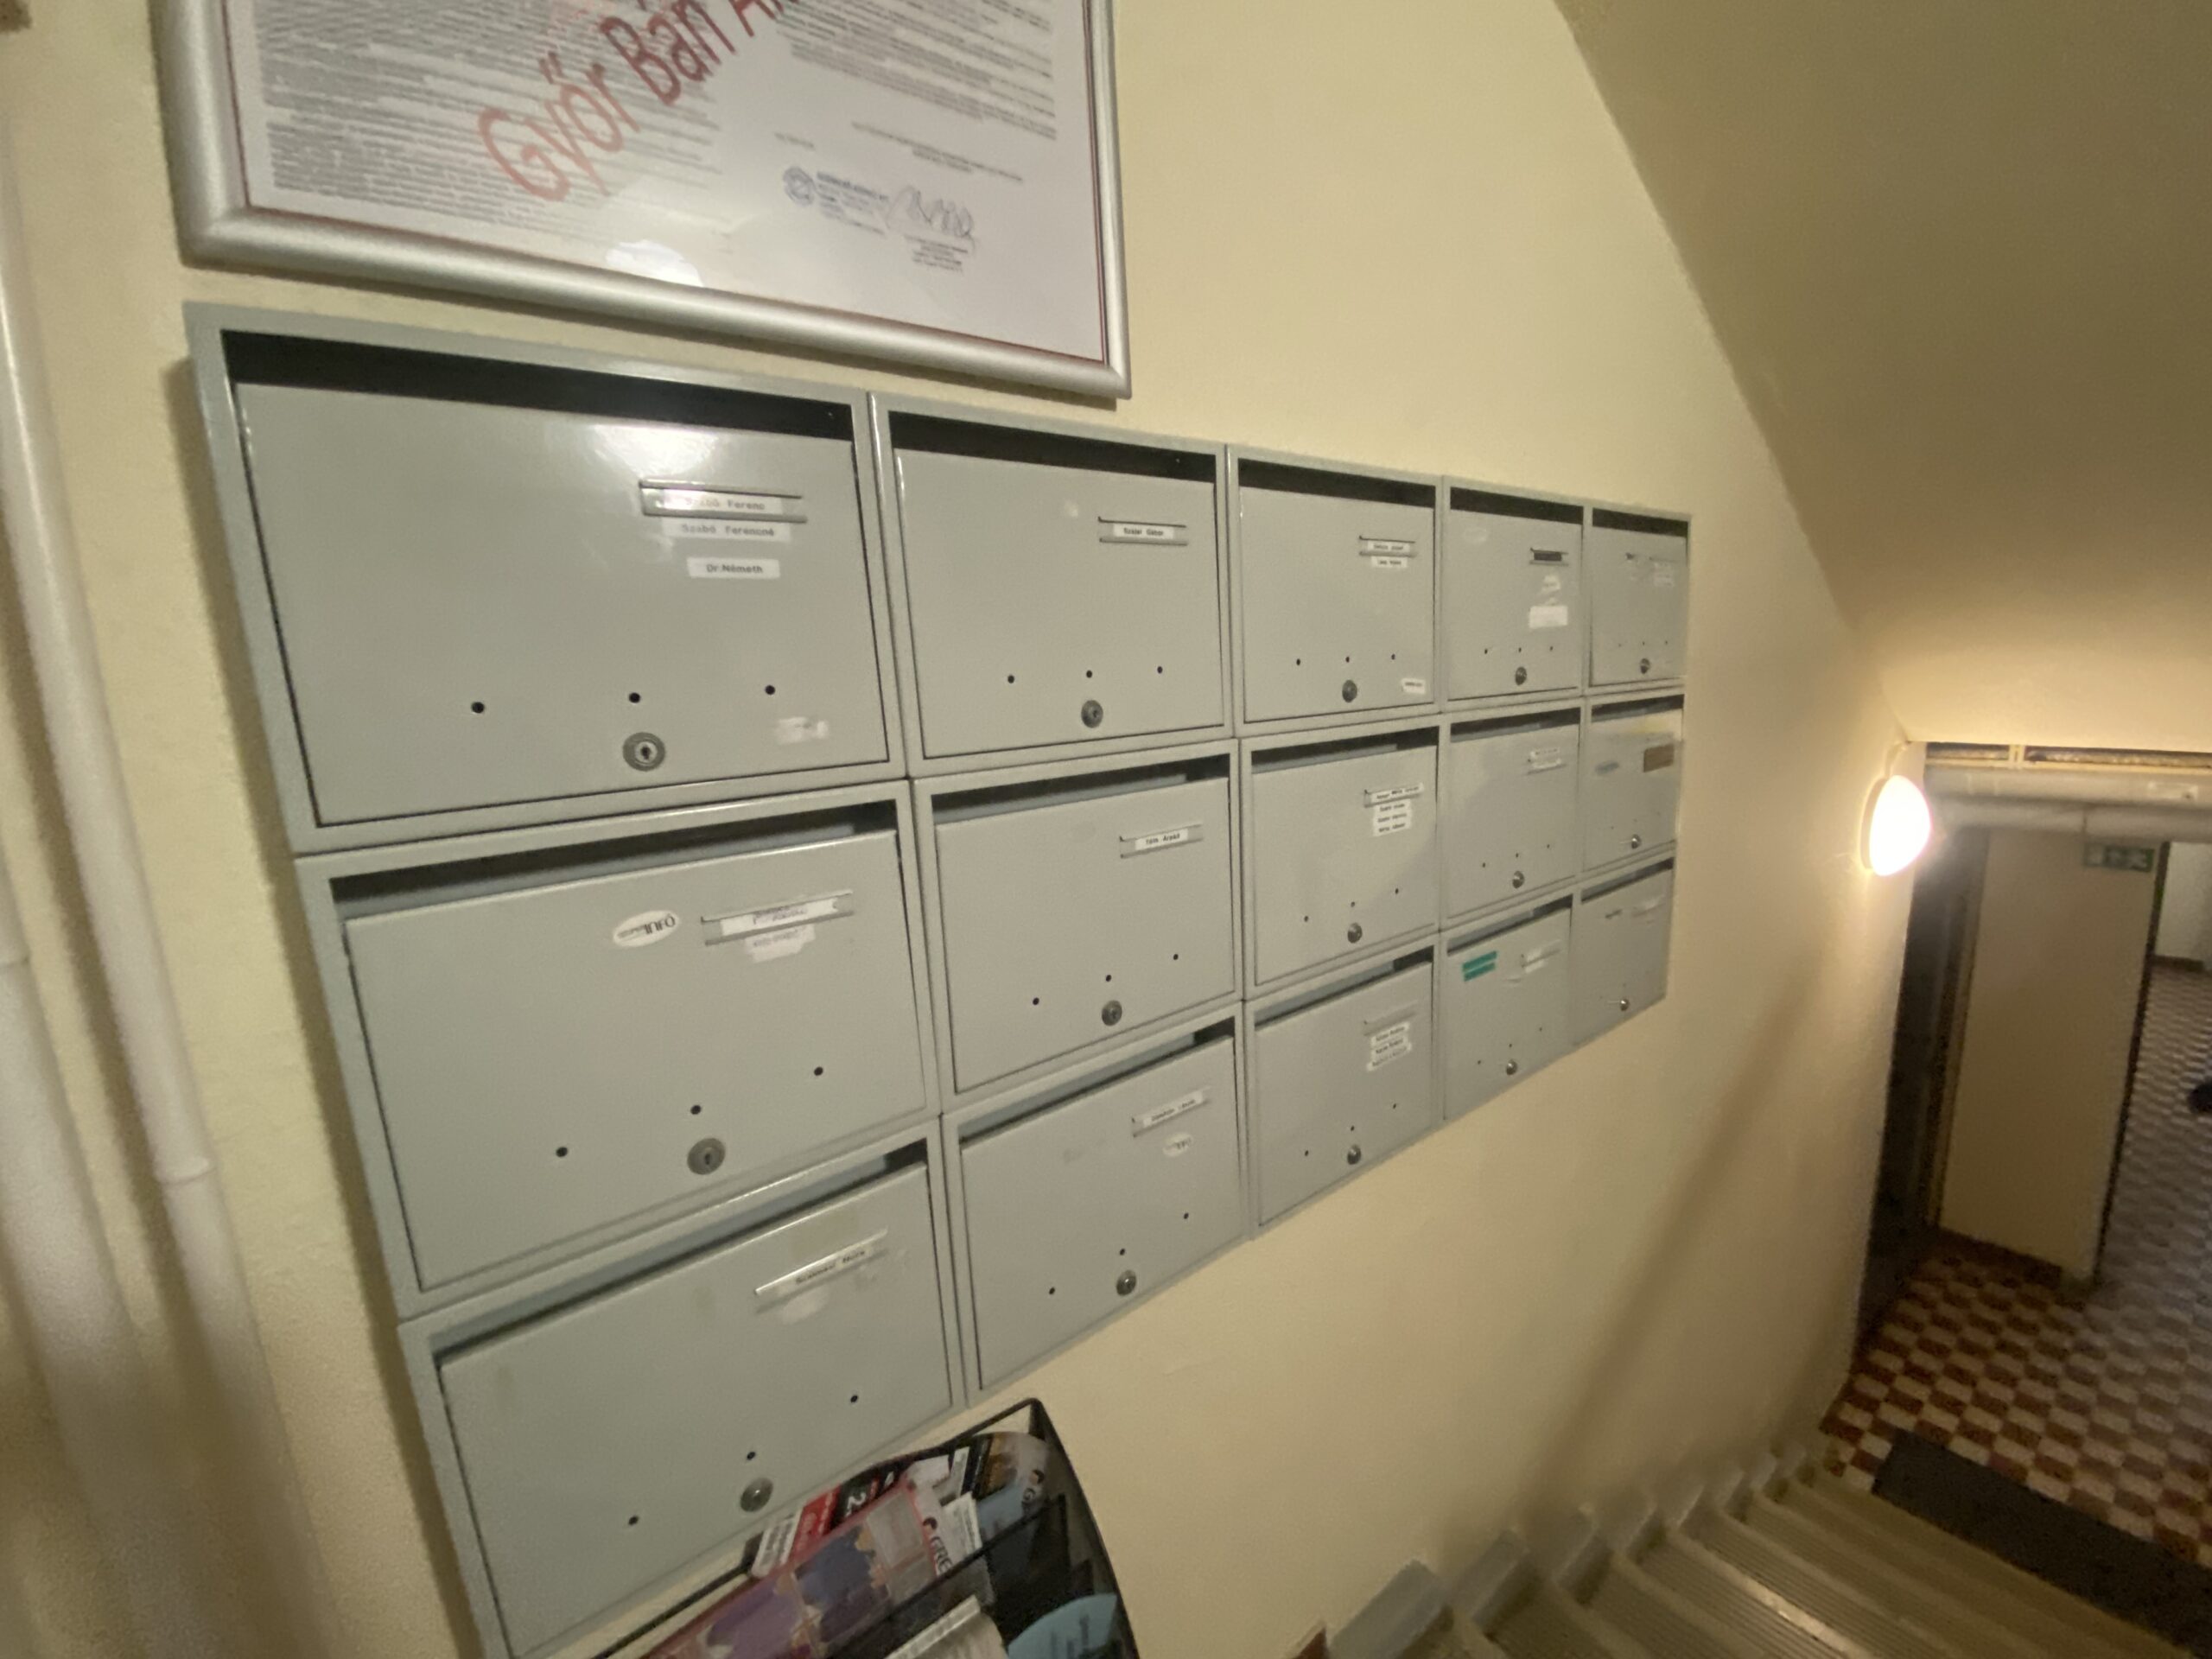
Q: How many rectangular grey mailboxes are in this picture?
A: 15